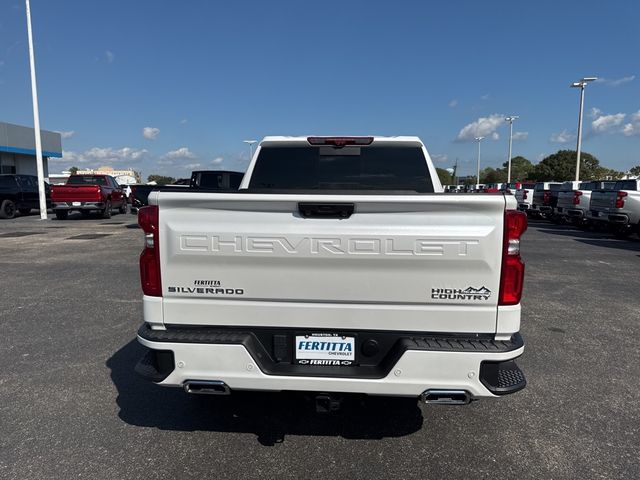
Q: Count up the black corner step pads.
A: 2